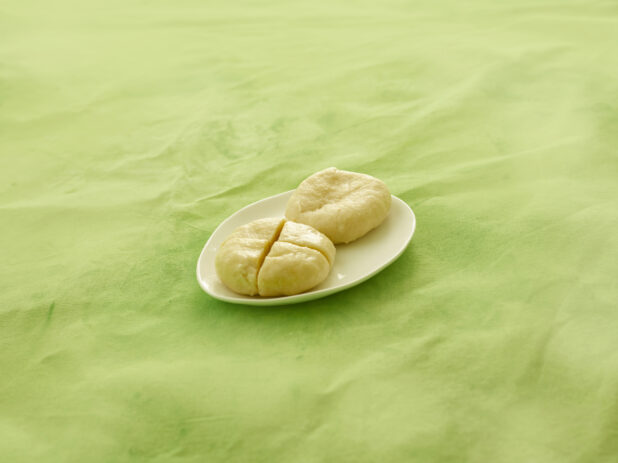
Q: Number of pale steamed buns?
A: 2